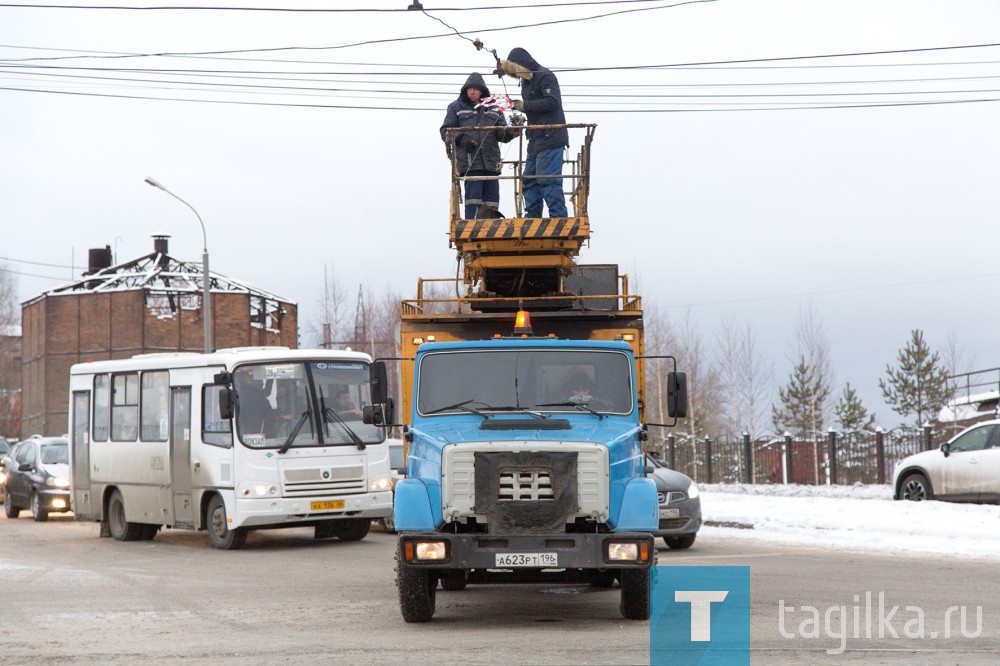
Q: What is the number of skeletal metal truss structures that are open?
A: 1